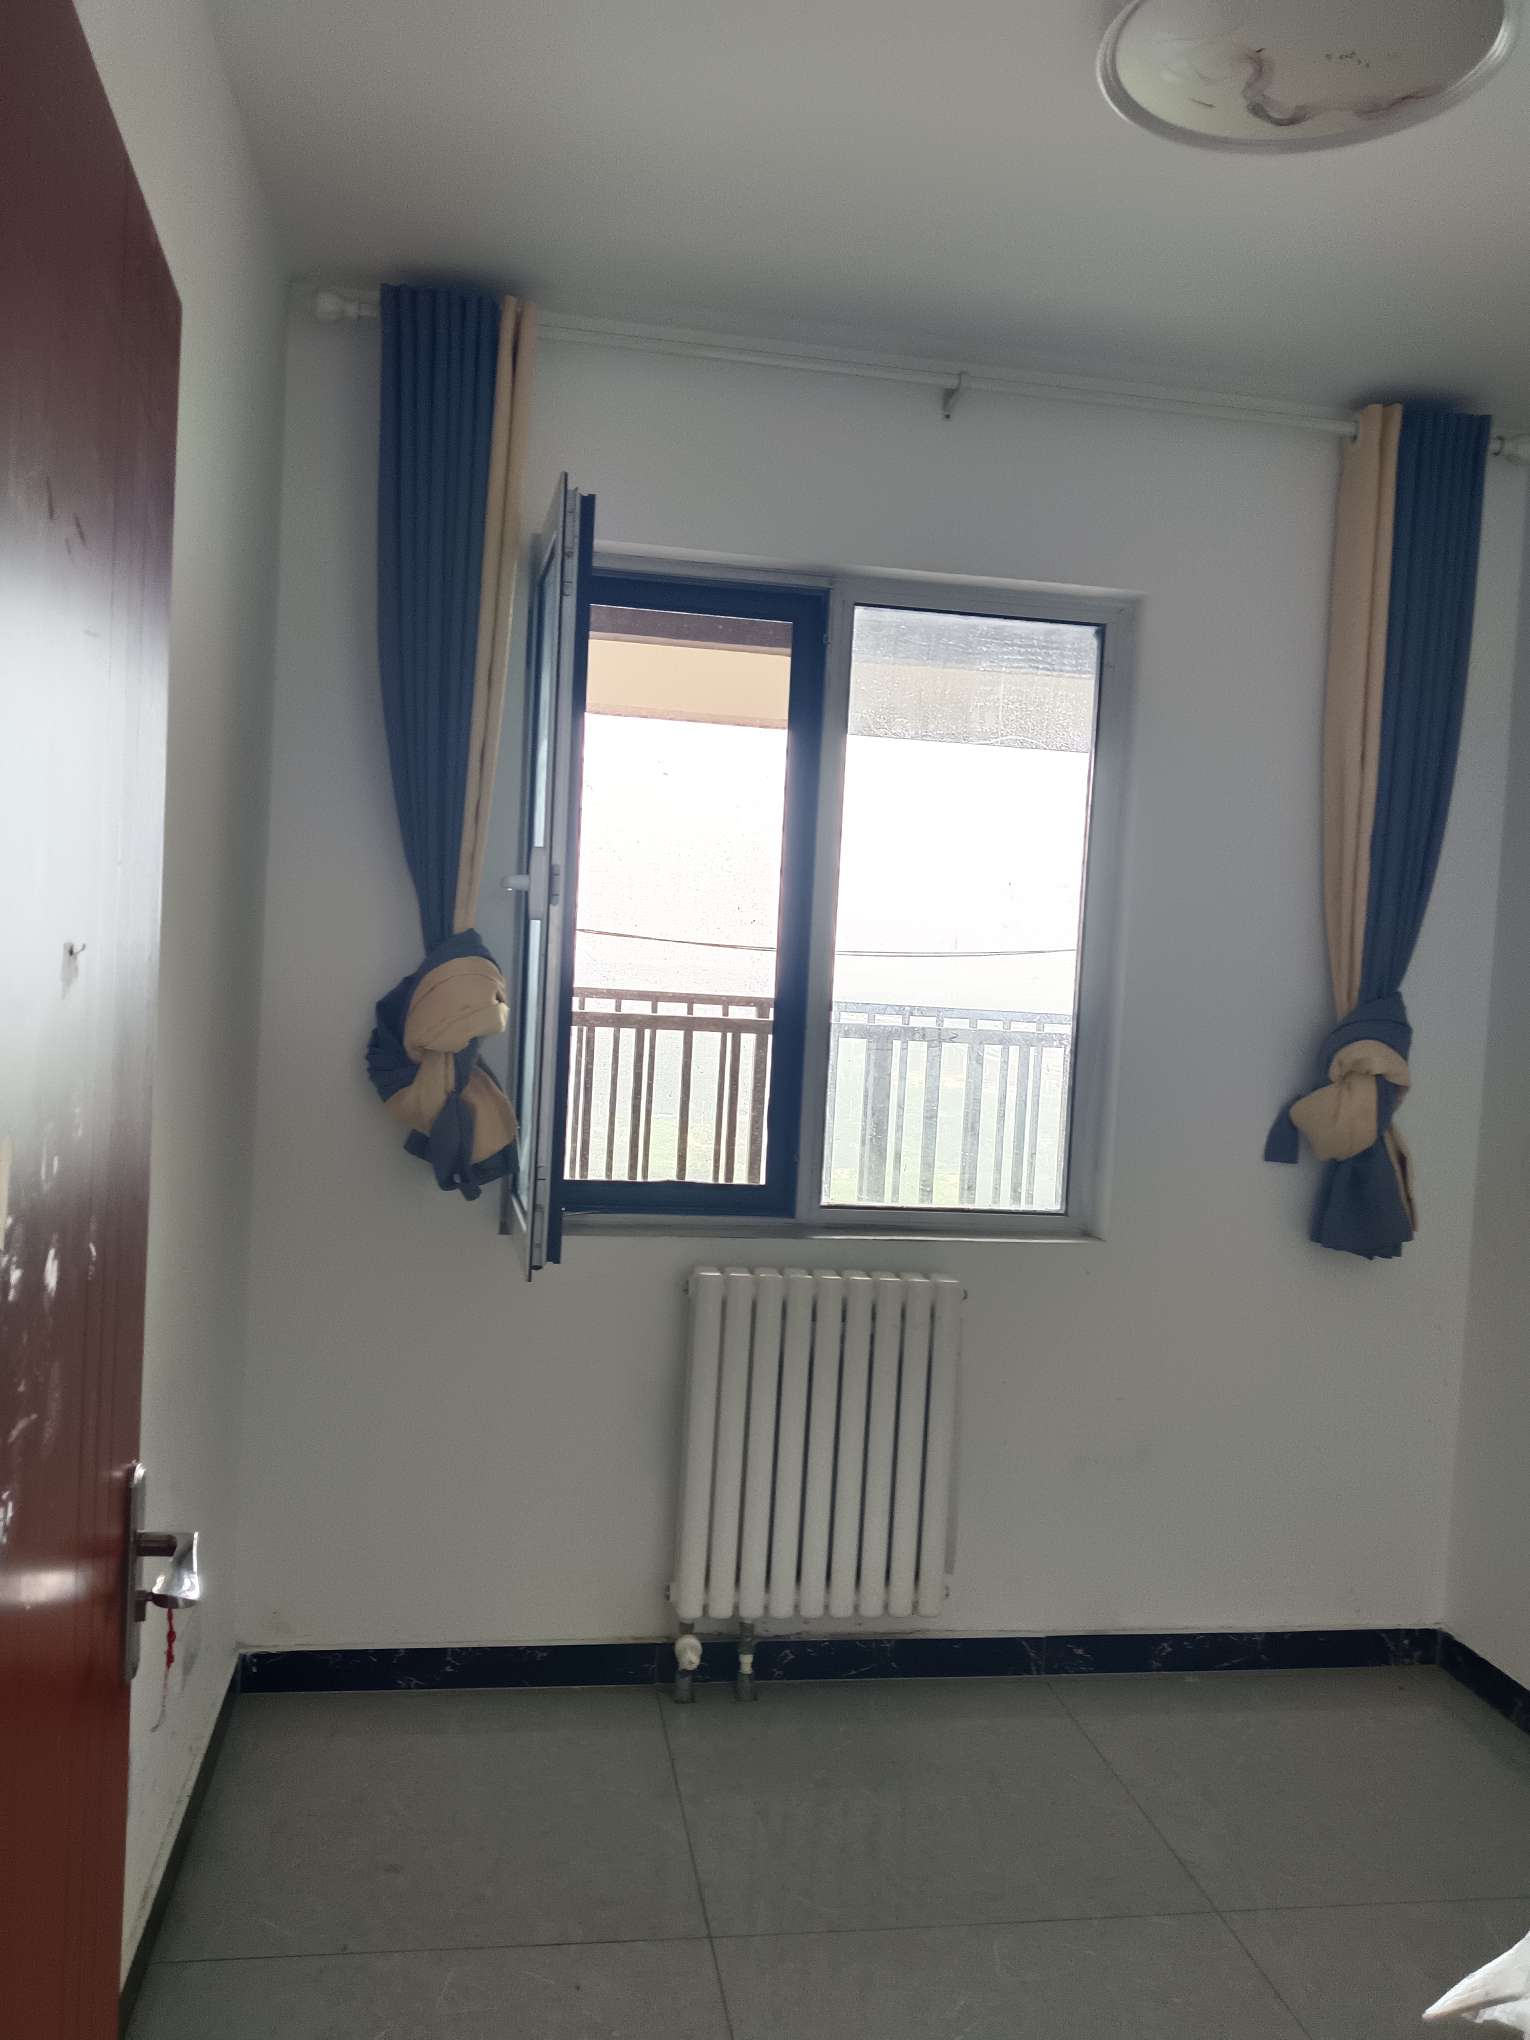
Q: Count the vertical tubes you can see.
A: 9